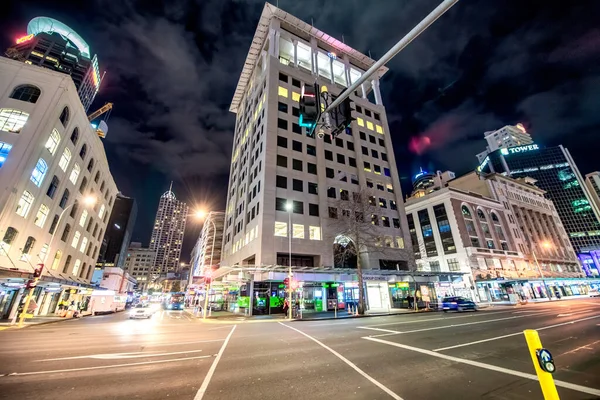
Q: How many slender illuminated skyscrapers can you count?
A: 1